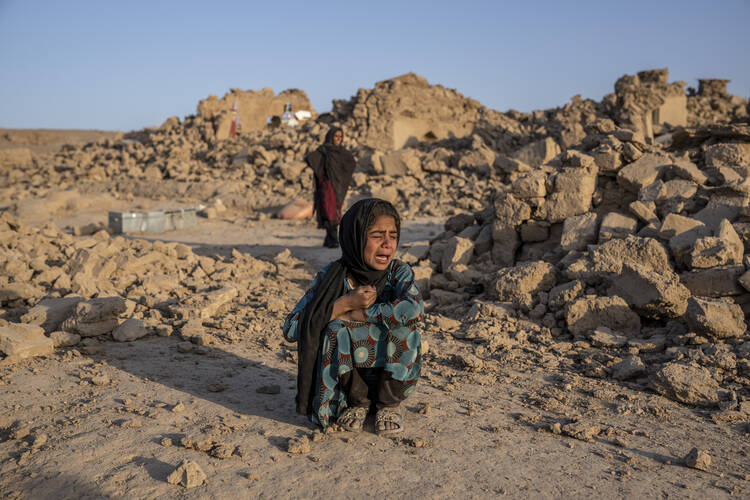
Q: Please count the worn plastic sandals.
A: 2